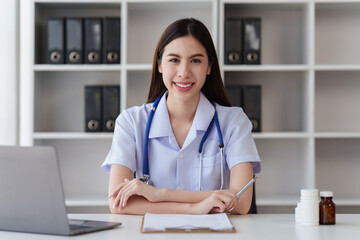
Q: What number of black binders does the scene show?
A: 10